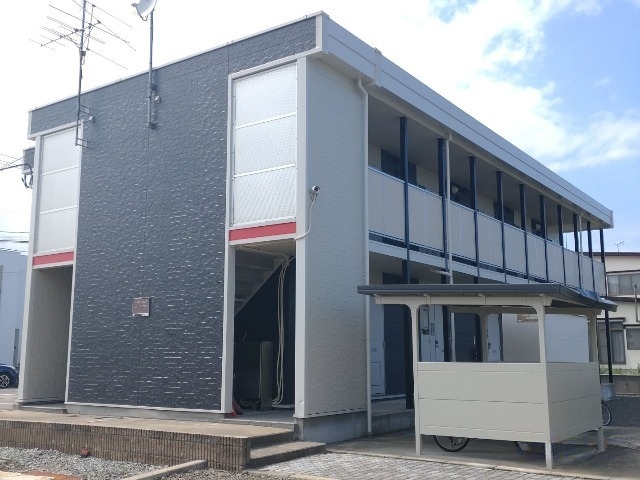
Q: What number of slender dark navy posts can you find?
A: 10